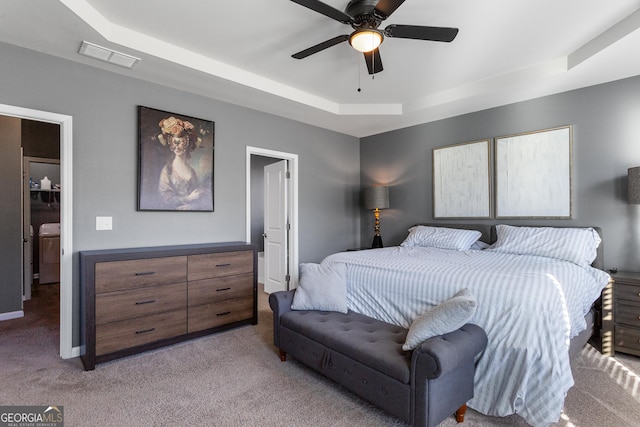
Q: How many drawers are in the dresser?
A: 6